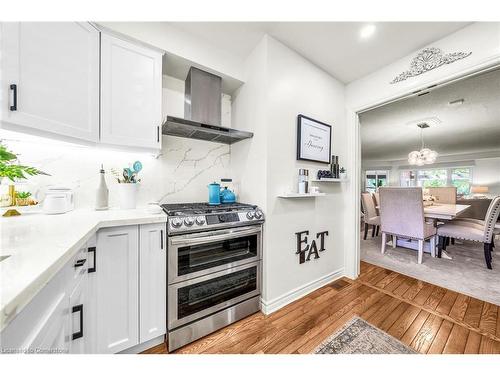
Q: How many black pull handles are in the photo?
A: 6